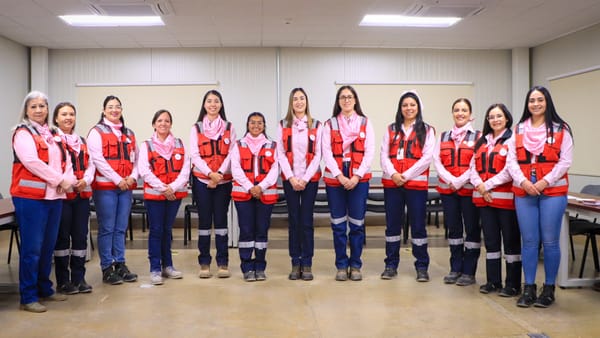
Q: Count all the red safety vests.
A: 12